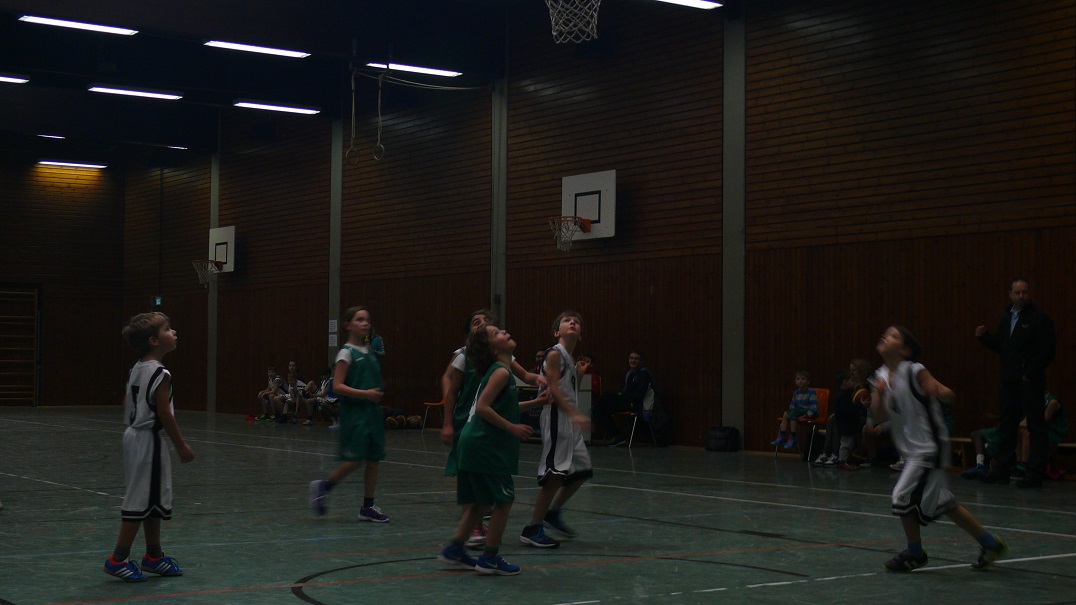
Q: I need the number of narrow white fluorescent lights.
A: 10